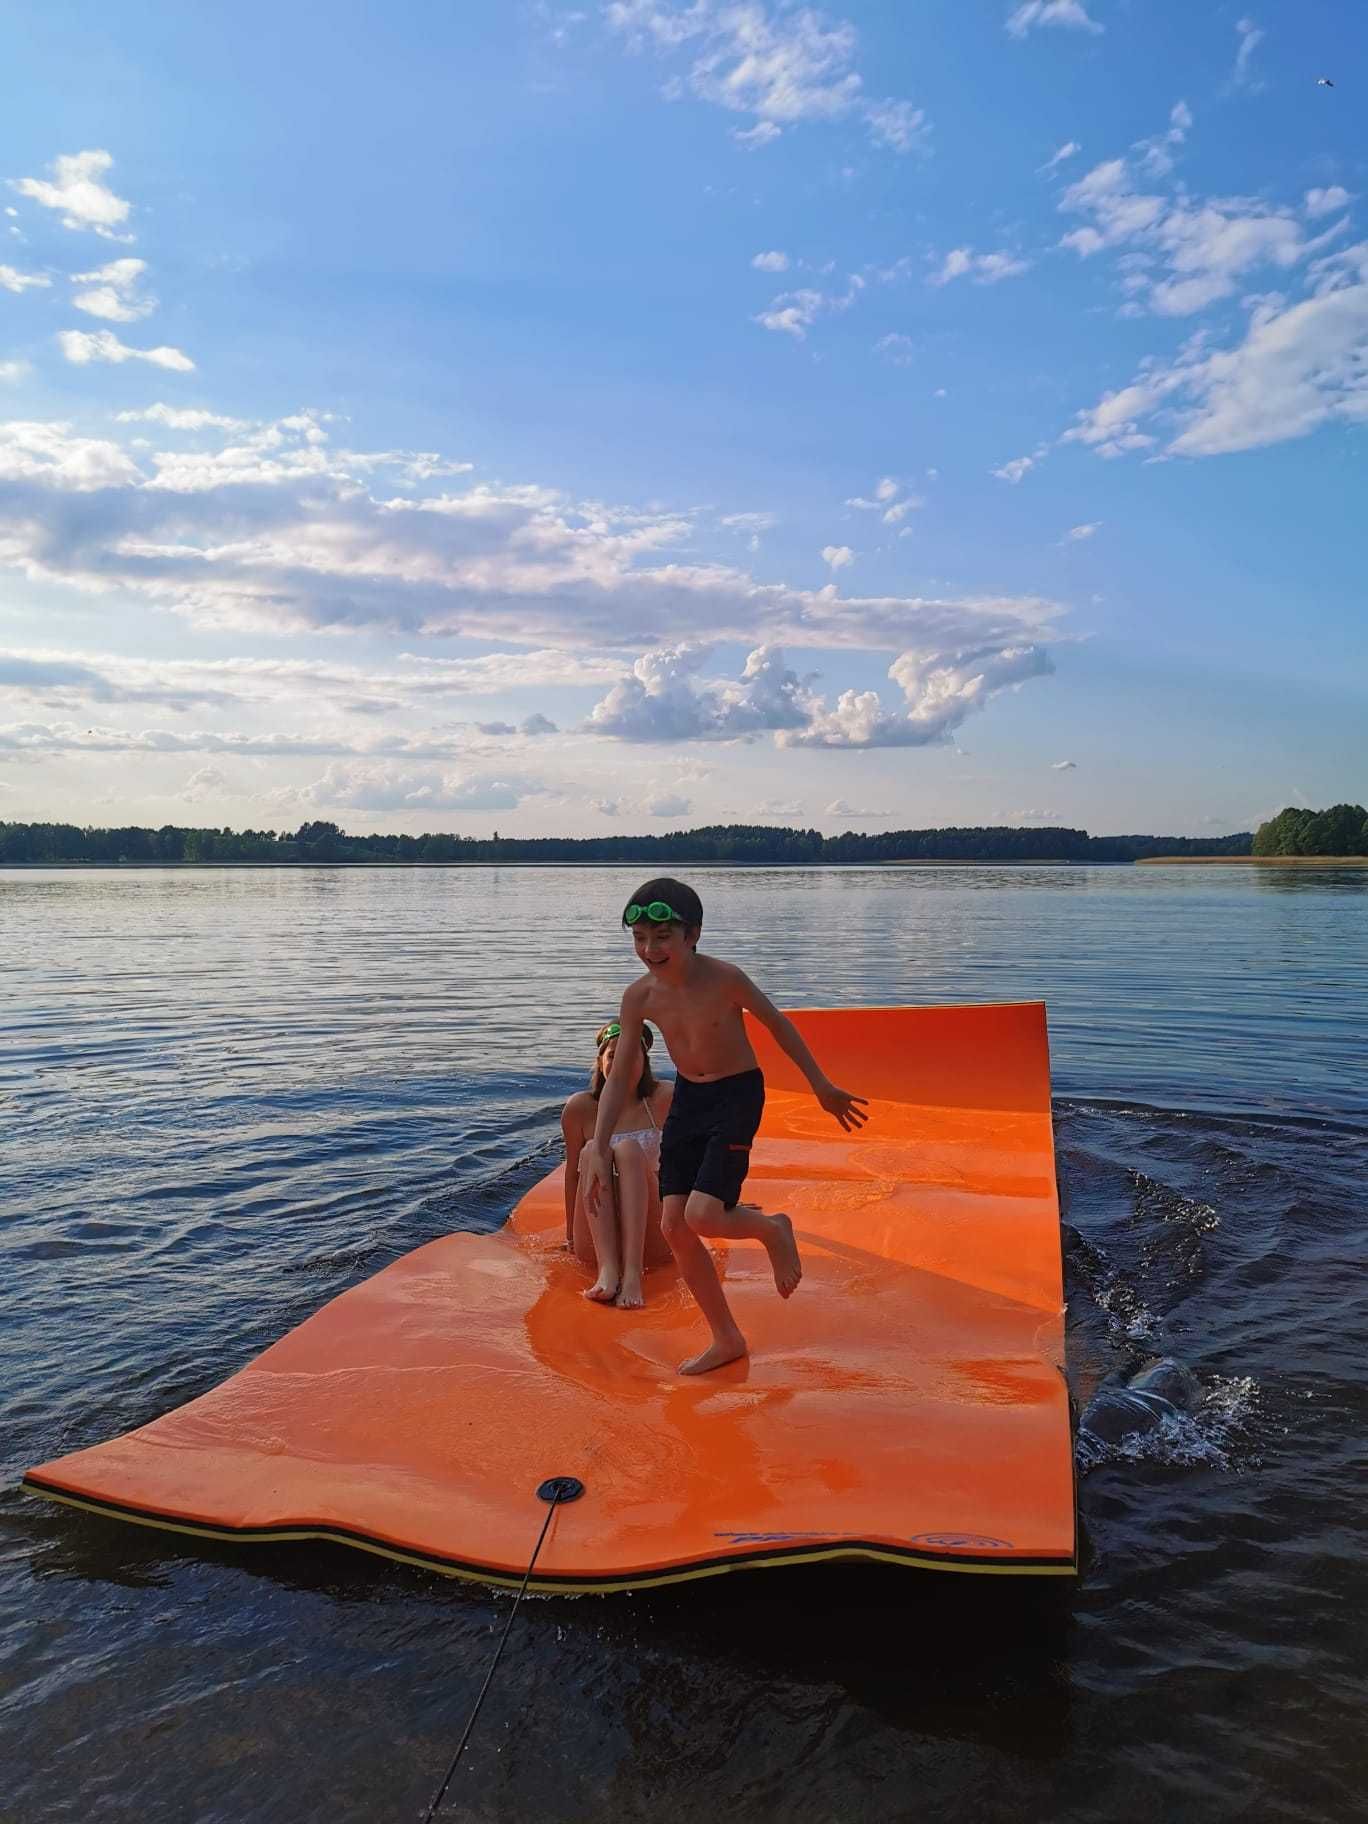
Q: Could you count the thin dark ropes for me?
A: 1